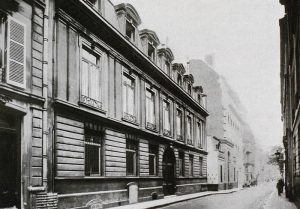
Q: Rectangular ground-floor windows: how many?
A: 6